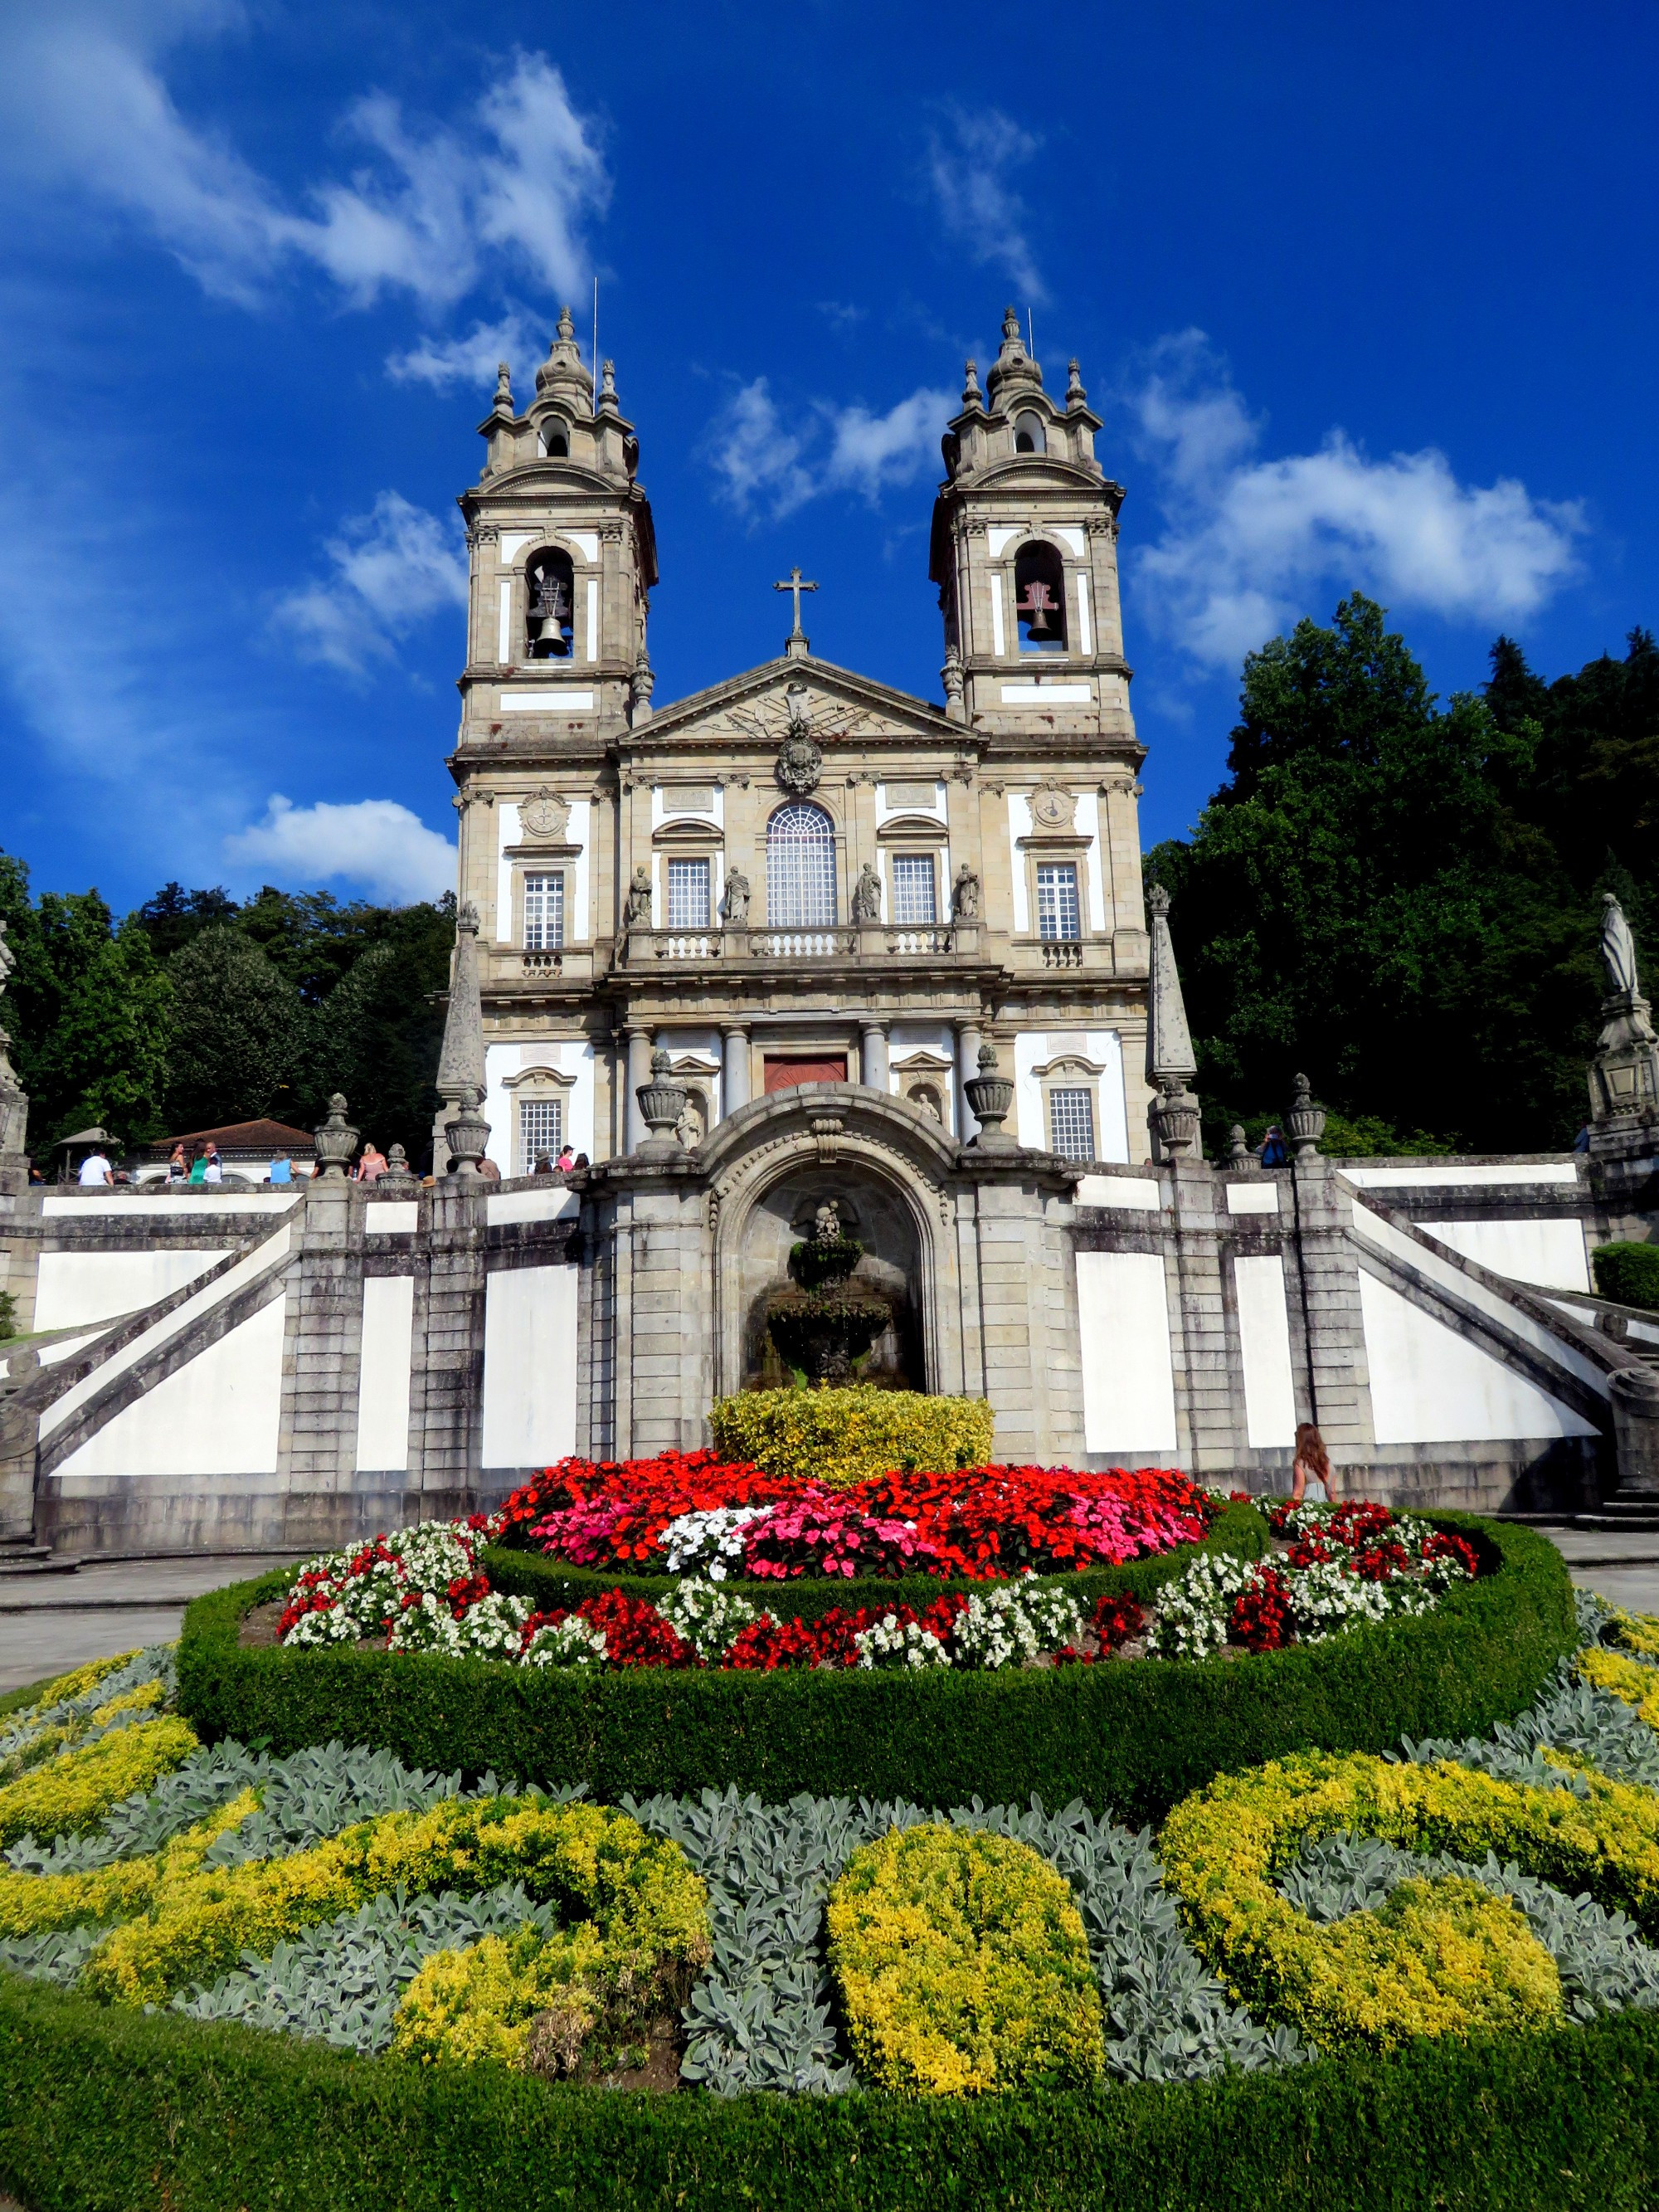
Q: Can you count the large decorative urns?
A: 6